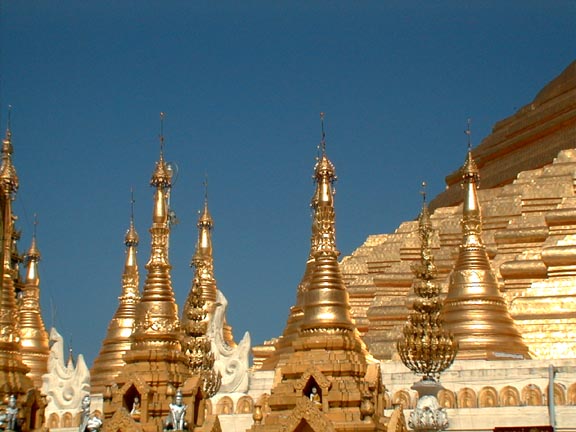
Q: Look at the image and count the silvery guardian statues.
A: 3